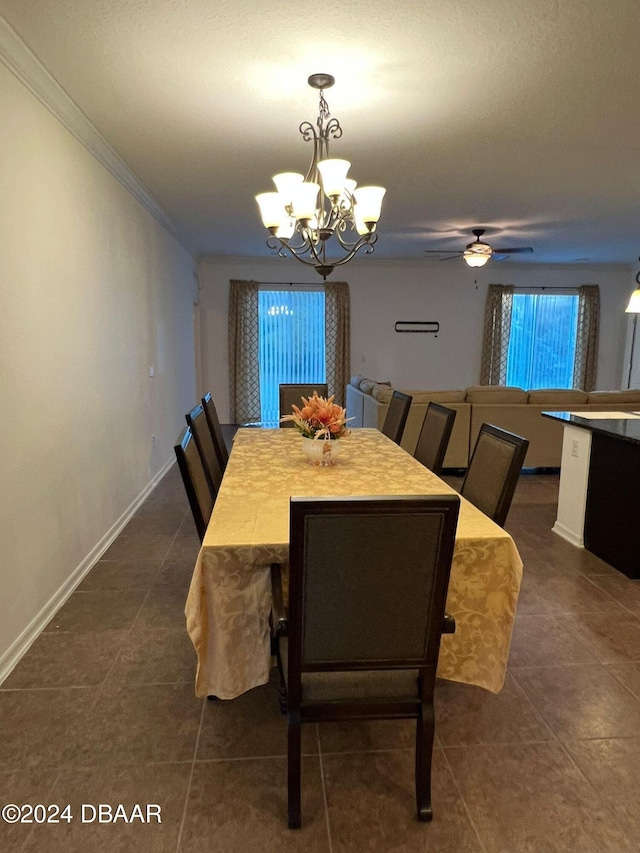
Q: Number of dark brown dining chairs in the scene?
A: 8